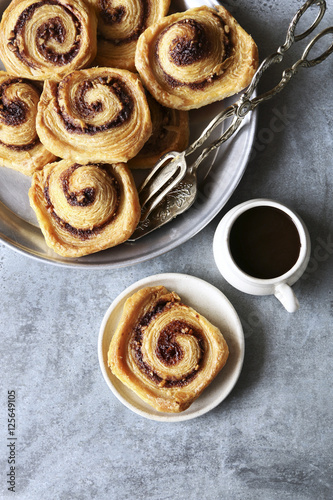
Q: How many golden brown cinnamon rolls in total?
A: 8